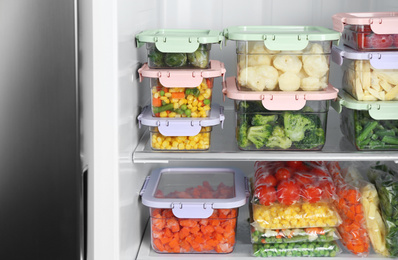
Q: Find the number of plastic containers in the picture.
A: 9